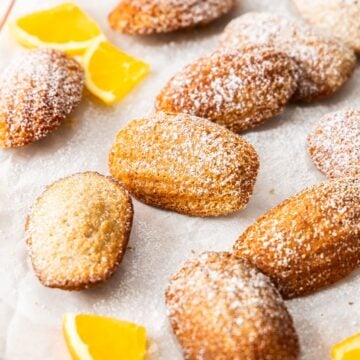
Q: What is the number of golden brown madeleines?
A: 10